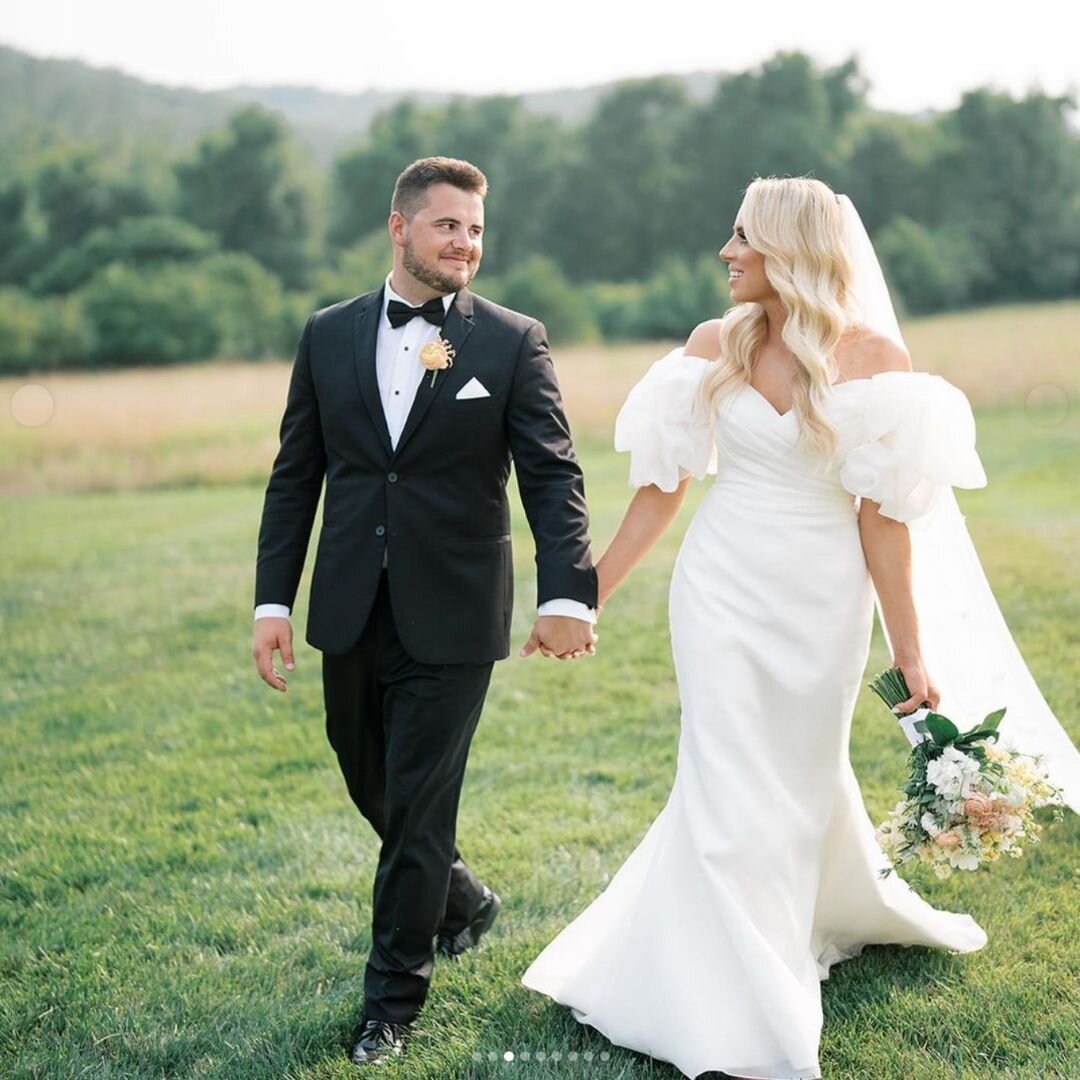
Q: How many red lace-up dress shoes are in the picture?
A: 0